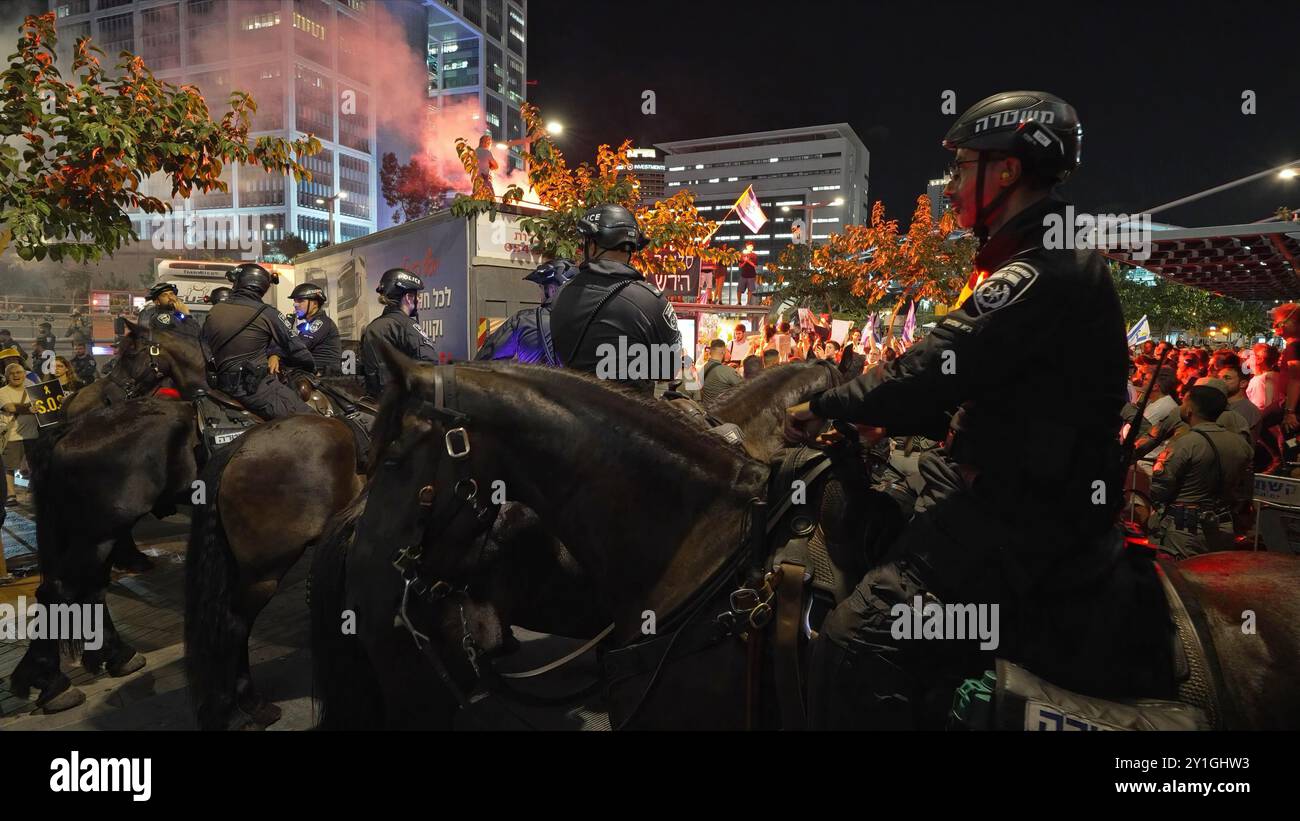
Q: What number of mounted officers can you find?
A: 8